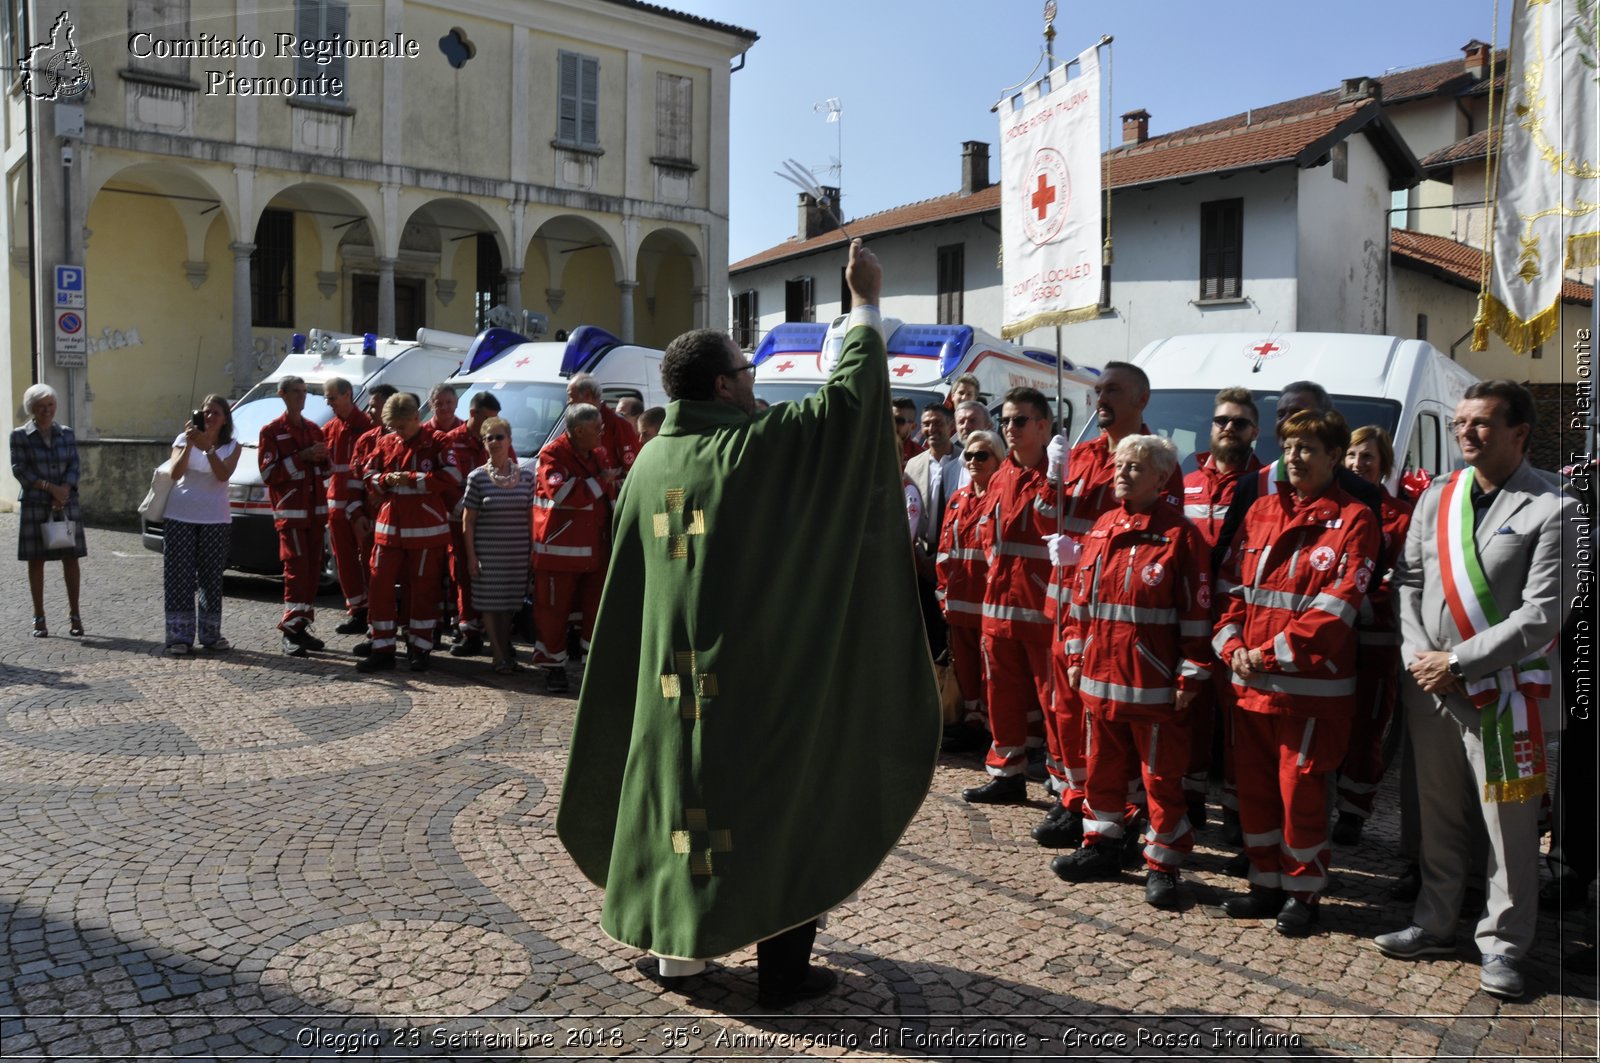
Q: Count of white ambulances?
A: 4